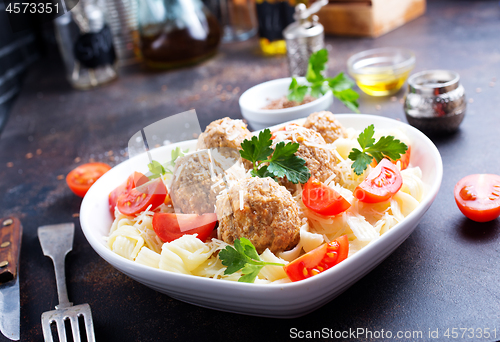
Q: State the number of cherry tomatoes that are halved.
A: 2